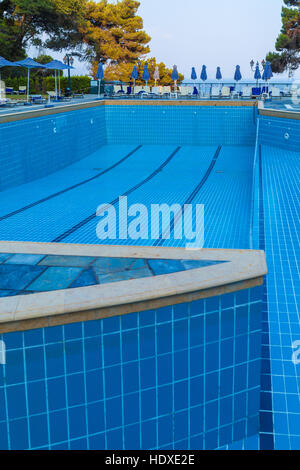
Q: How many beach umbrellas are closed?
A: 11